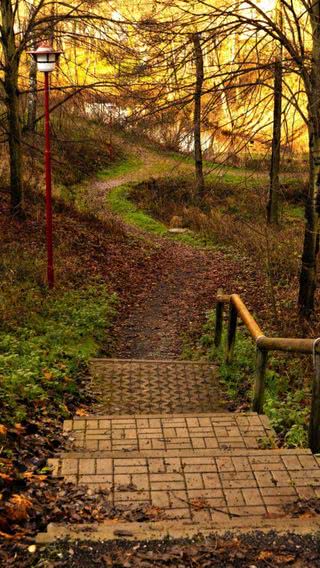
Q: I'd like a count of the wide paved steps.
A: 3